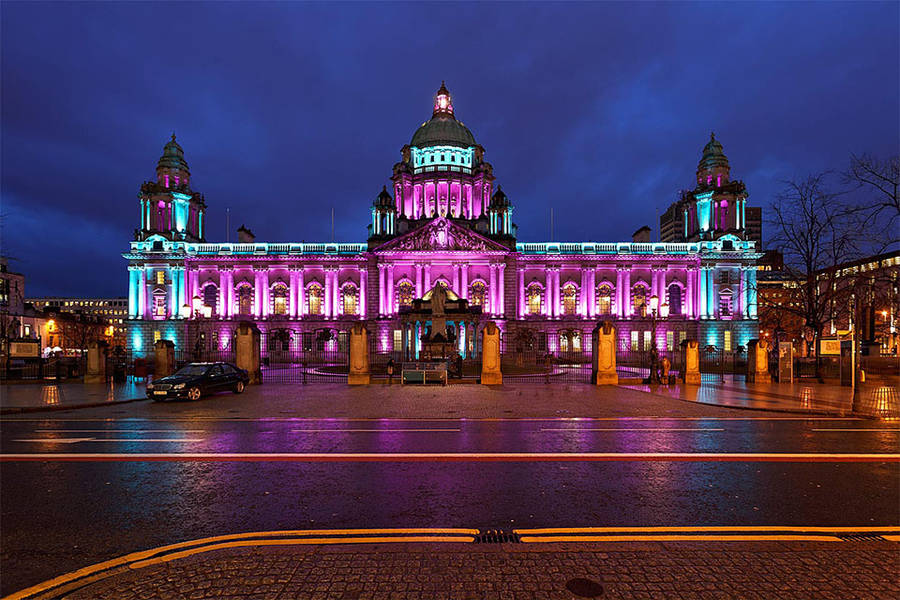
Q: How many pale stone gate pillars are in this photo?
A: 8